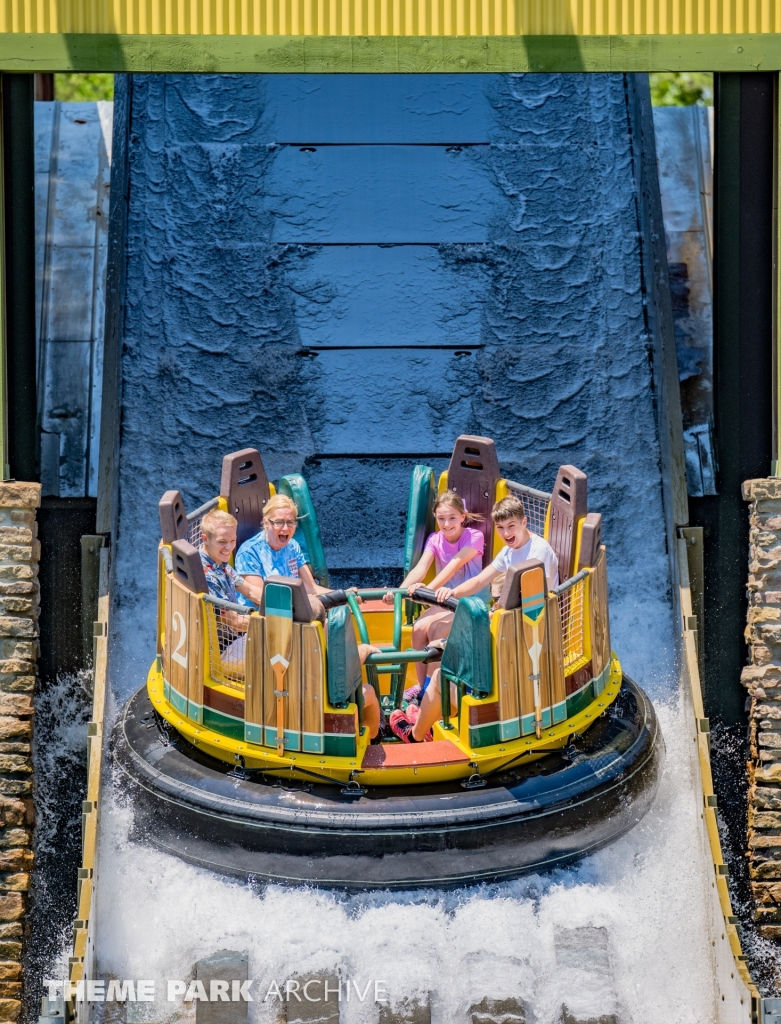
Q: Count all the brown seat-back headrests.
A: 8